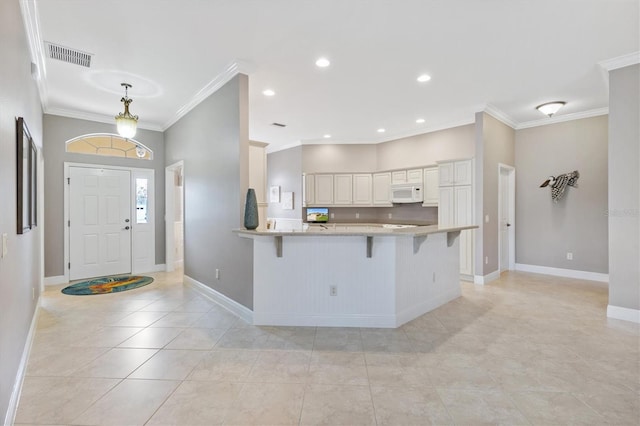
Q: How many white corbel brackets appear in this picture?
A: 4